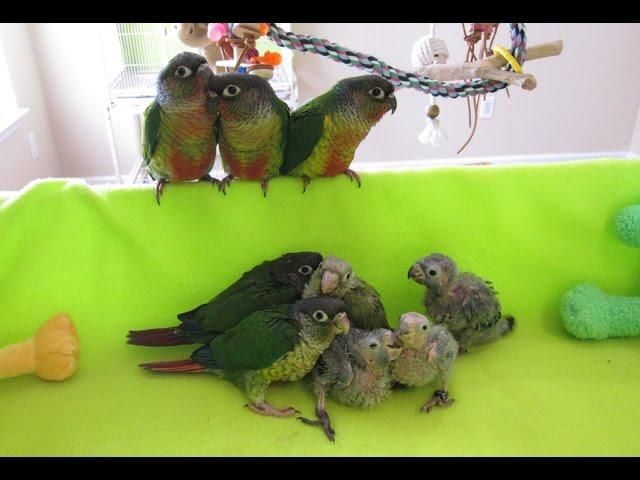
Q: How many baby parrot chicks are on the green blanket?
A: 4